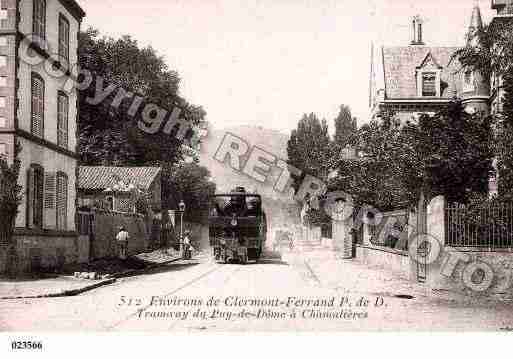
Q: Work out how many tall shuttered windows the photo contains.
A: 6